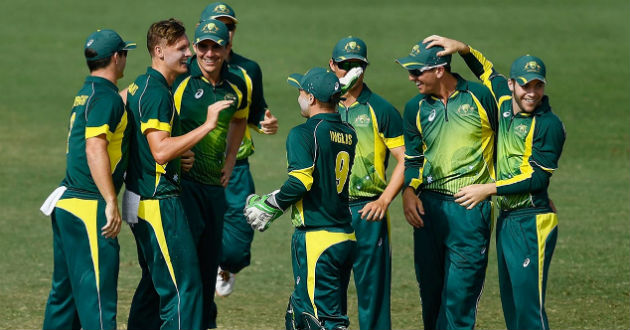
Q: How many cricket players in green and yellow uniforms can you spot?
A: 8